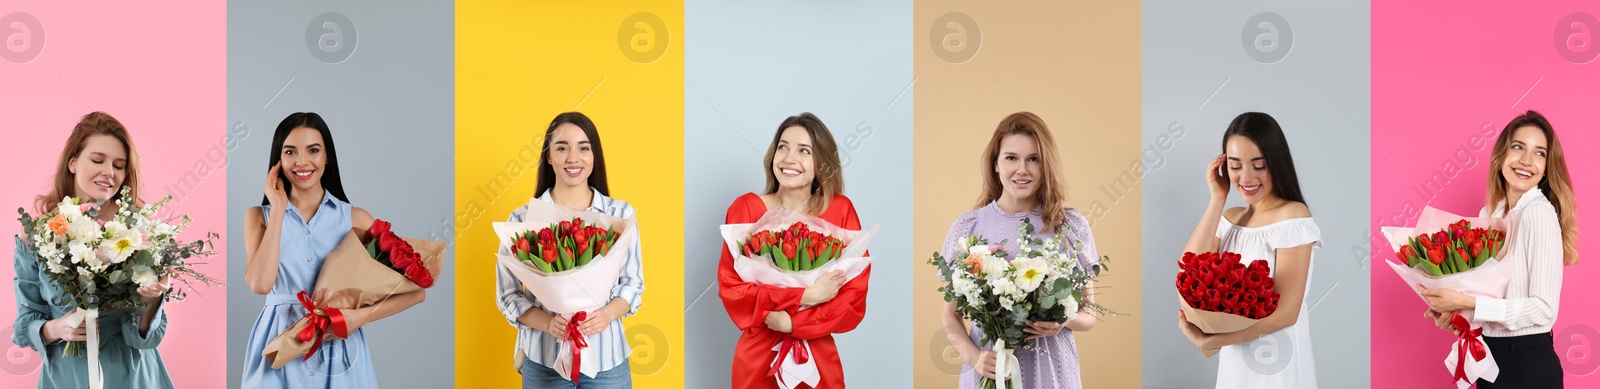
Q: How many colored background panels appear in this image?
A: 7